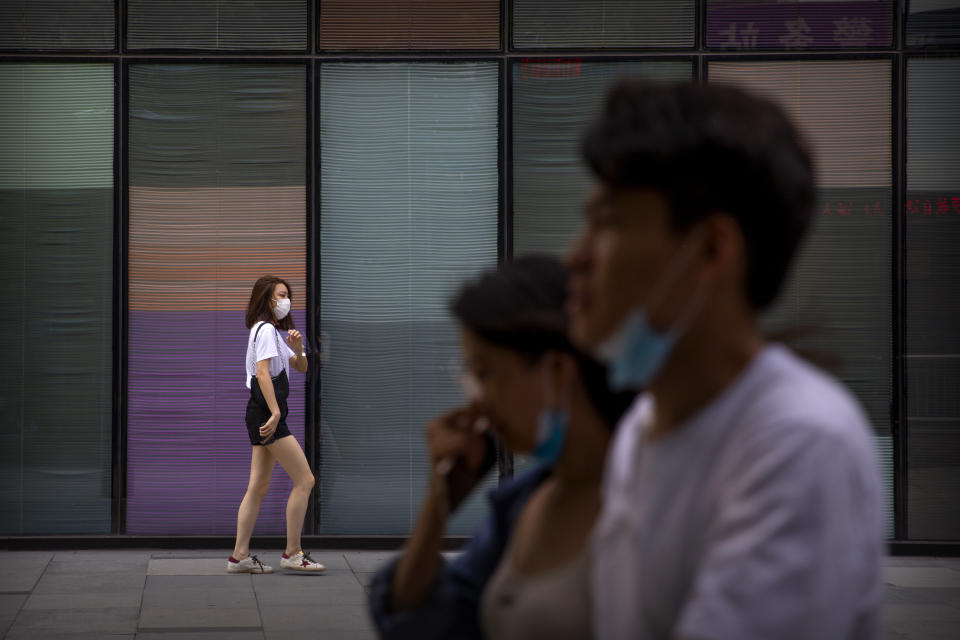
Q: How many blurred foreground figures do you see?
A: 2